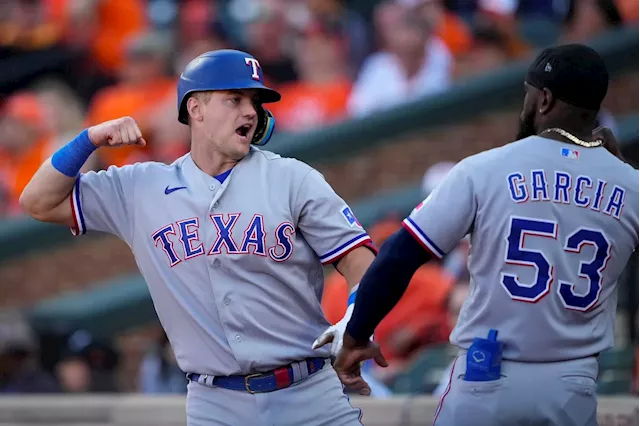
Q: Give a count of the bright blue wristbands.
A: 1